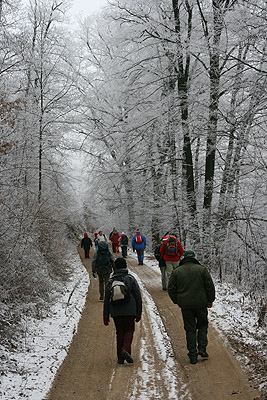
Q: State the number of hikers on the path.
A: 12